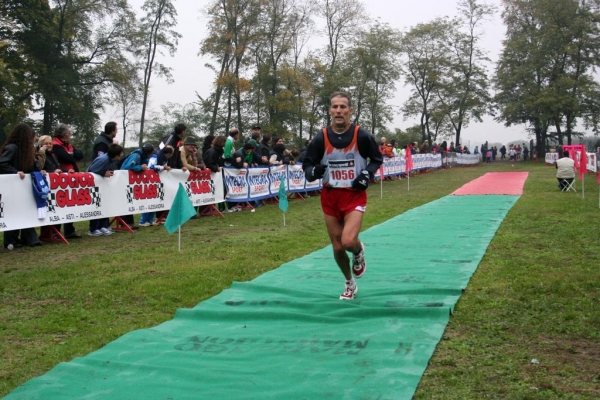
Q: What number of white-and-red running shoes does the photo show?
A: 2